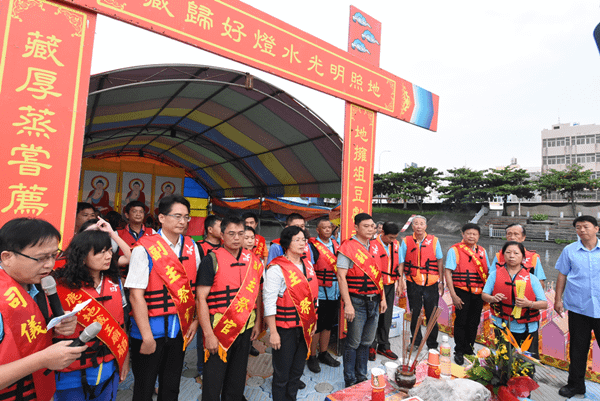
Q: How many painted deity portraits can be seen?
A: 3